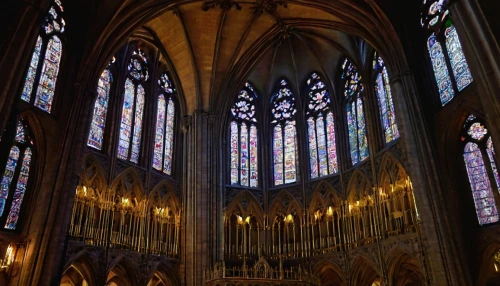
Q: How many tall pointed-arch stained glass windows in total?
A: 12